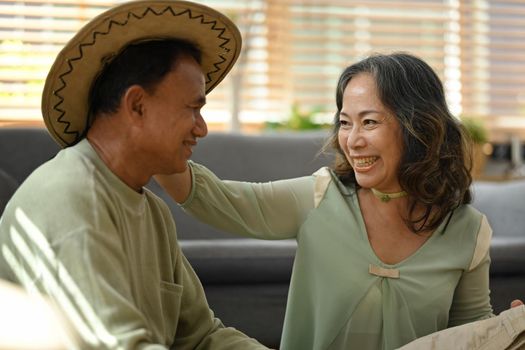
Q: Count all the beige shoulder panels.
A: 2